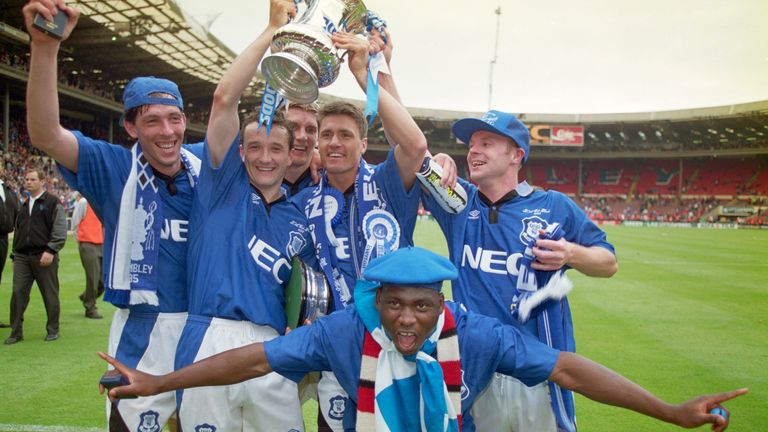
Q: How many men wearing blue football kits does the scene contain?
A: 6